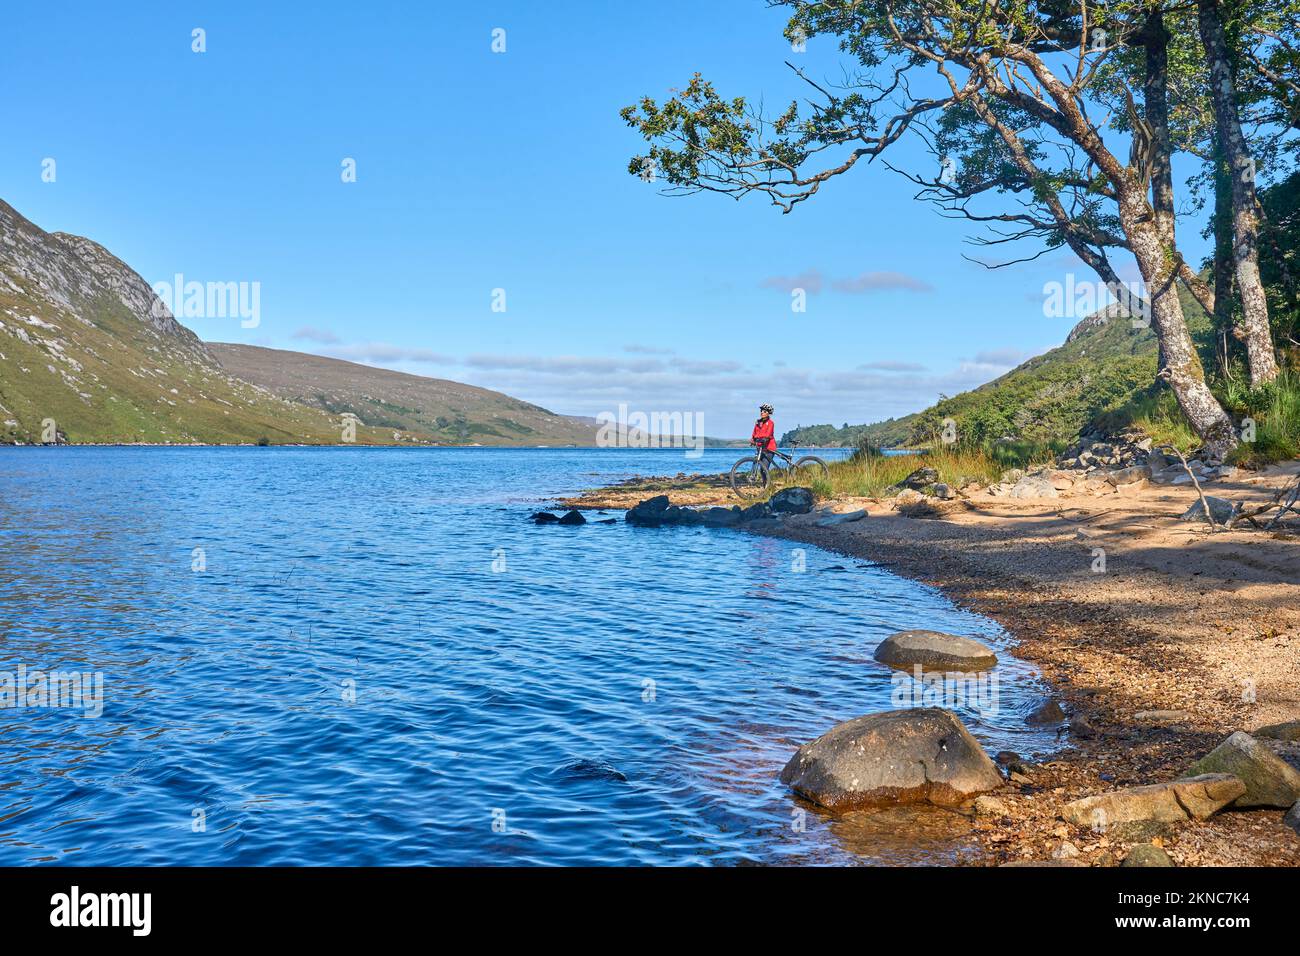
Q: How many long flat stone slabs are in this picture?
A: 1